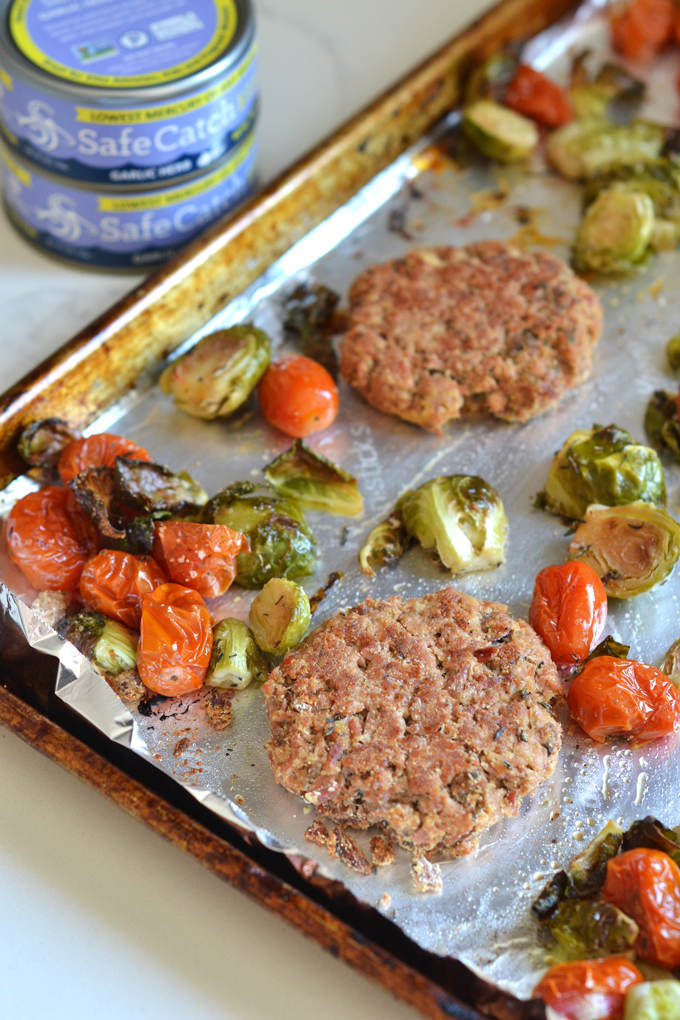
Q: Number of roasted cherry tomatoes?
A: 12